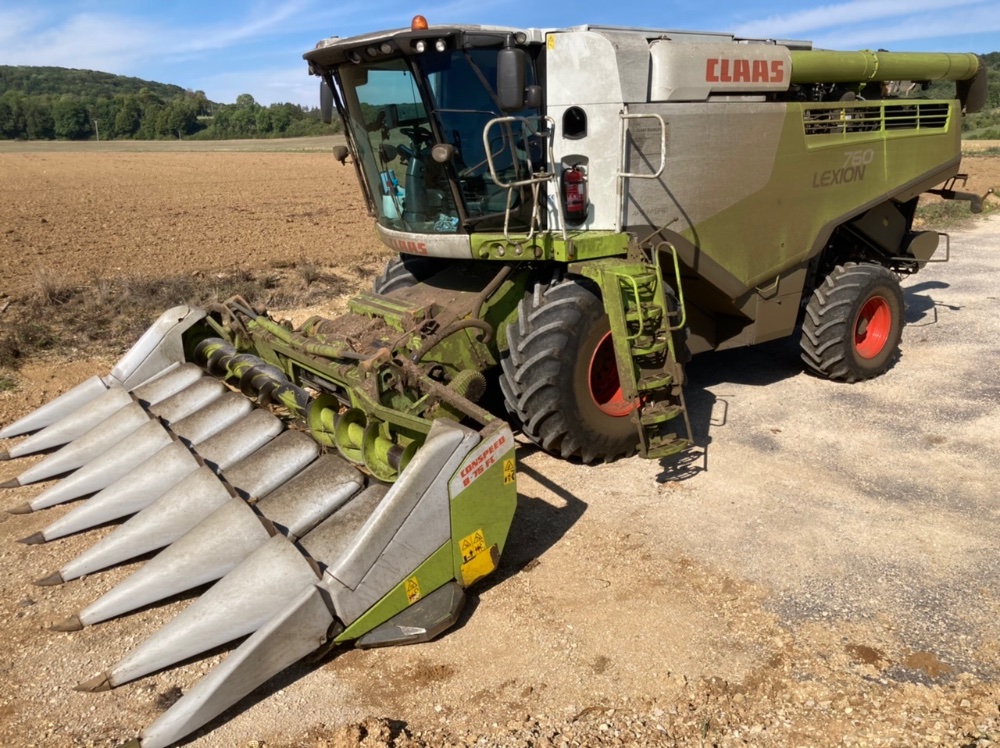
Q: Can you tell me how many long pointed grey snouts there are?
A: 9